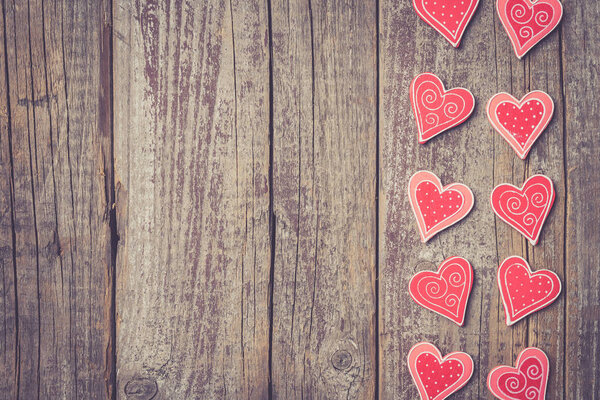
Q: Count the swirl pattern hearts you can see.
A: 5